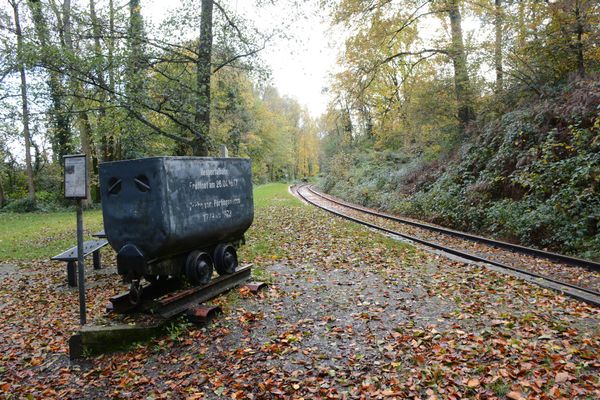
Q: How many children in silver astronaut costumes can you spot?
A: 0